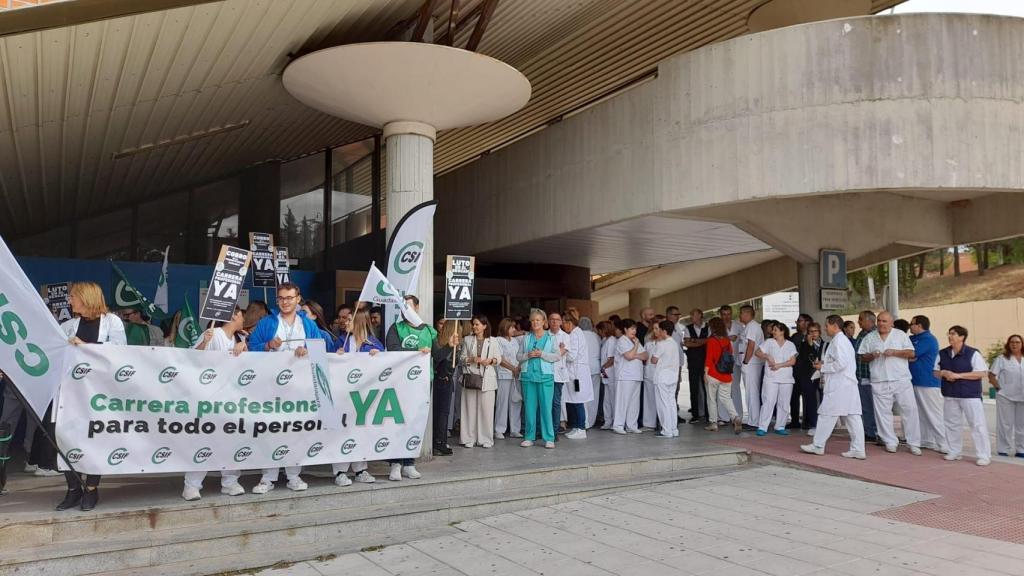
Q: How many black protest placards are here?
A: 5